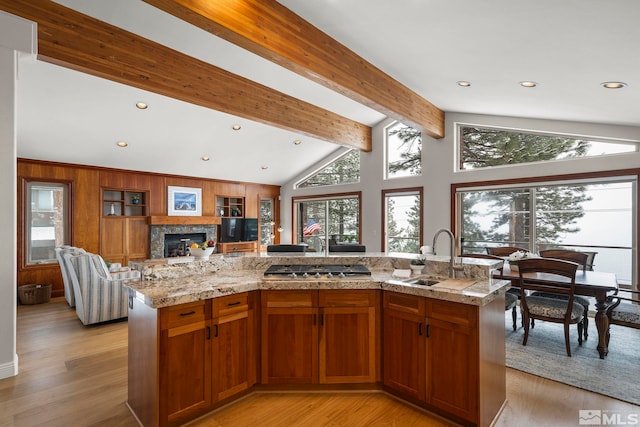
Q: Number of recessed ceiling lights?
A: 9